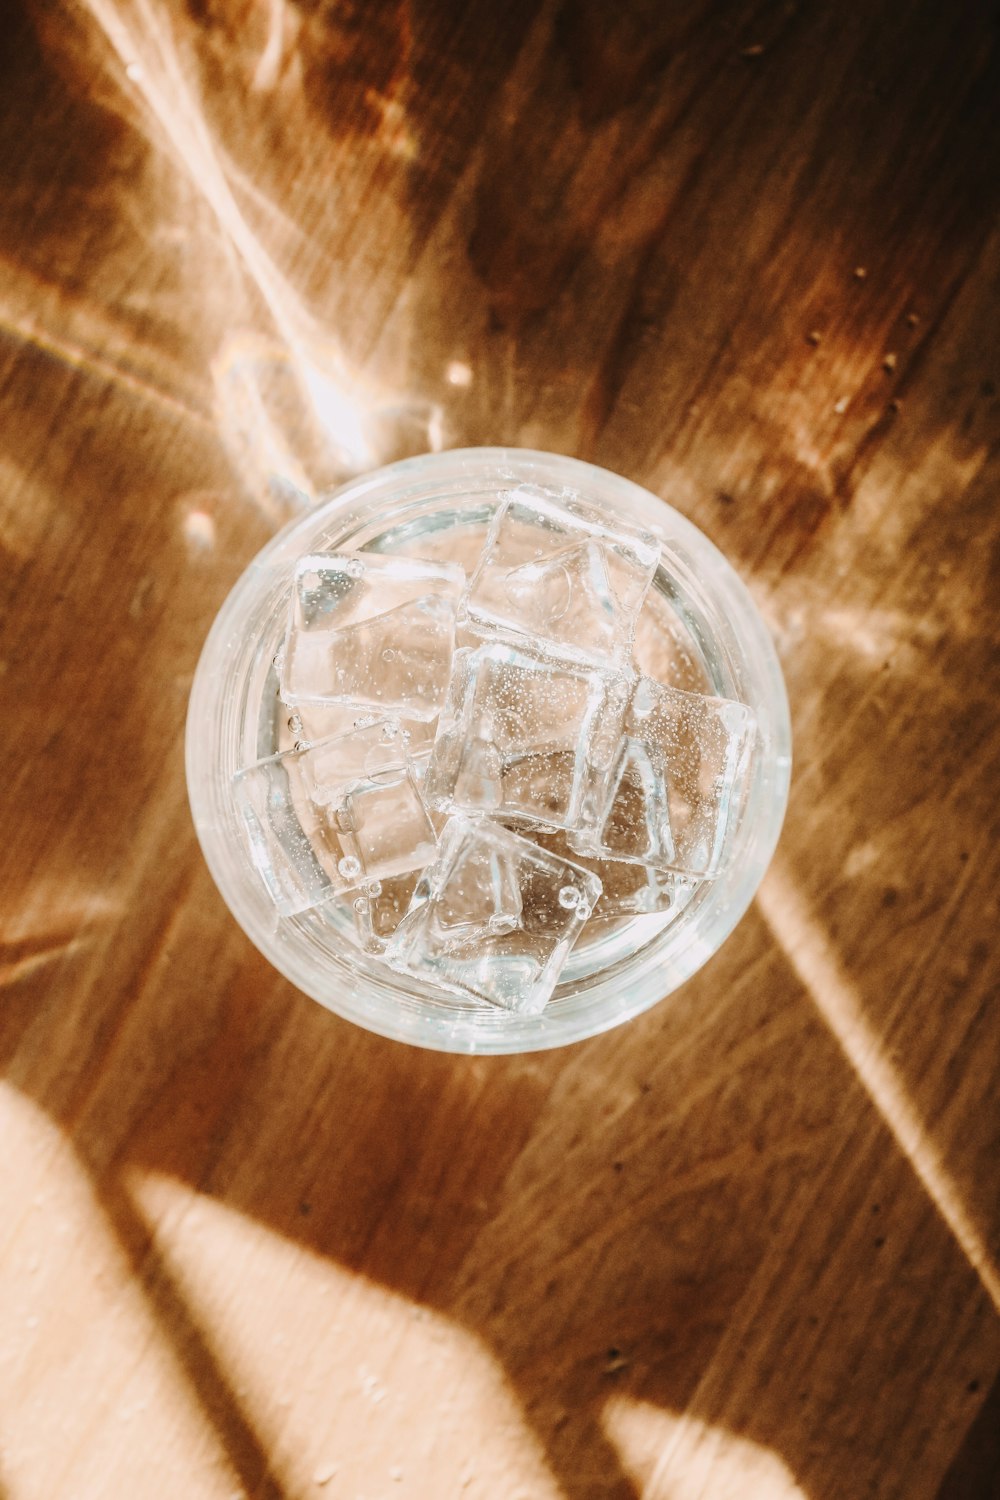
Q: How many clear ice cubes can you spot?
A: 6